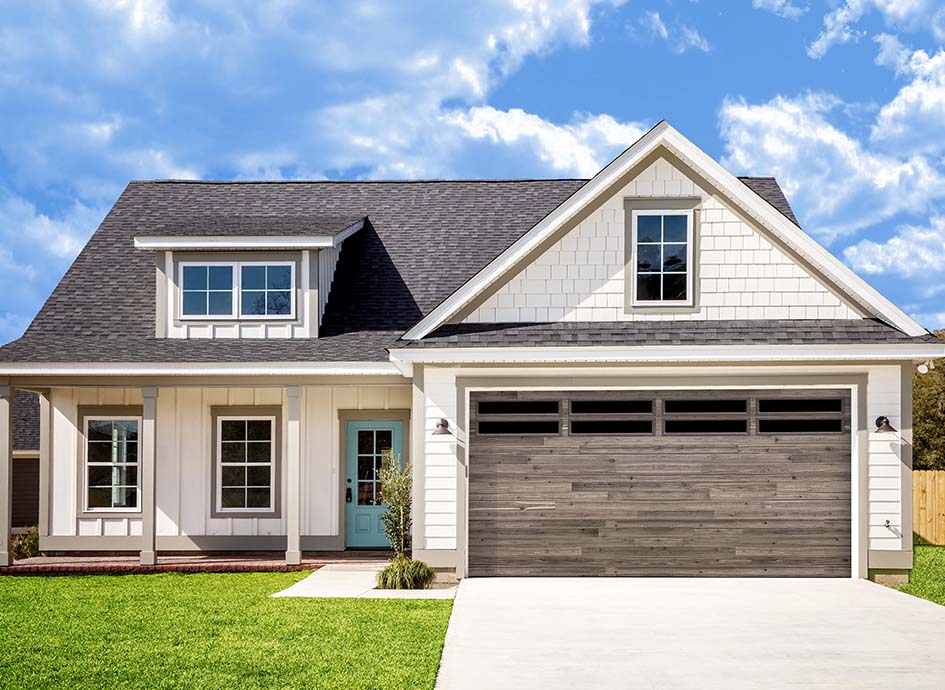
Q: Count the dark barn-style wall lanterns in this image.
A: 2